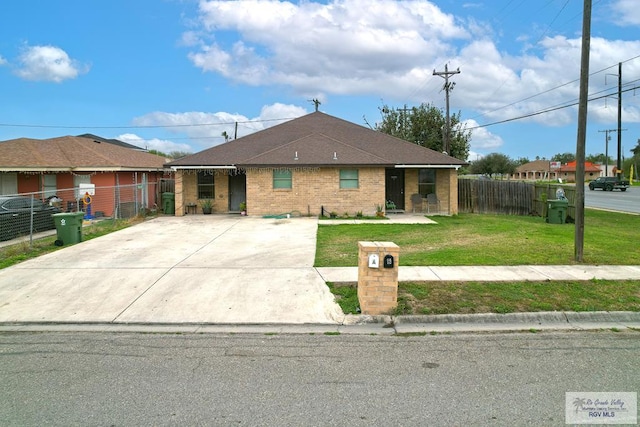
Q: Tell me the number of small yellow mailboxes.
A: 0